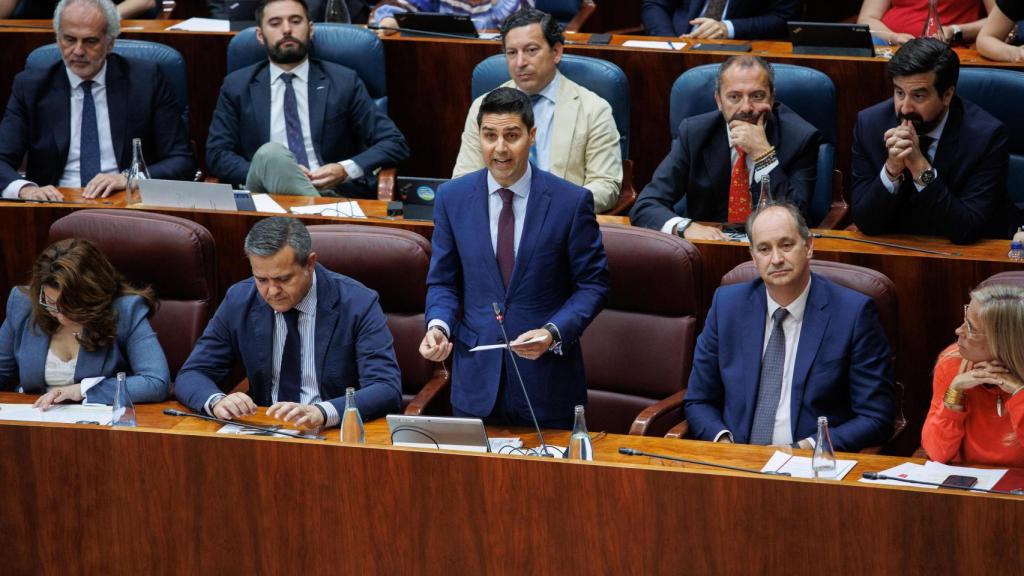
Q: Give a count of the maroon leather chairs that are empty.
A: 1